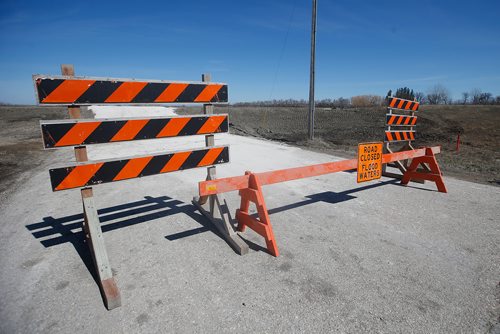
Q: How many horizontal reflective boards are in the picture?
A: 6